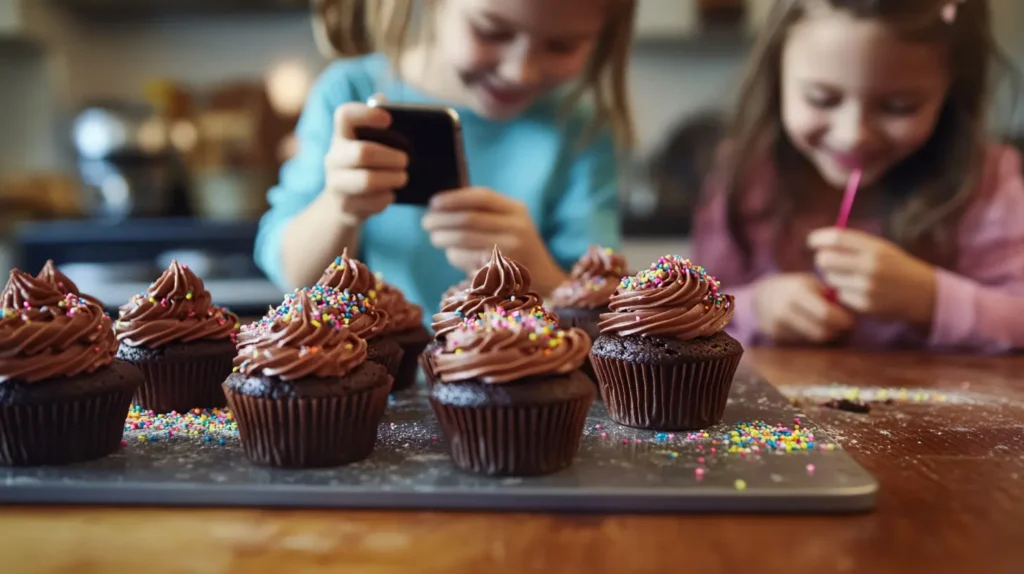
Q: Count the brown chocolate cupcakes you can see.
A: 11